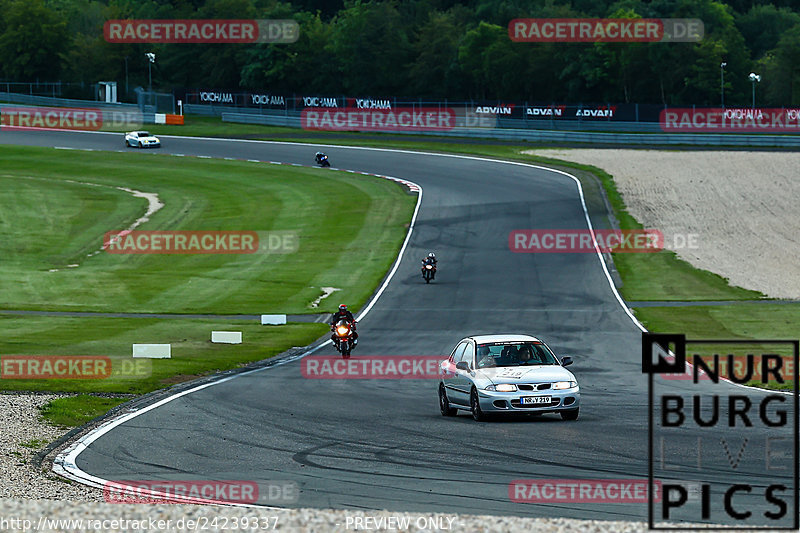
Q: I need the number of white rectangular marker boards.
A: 3